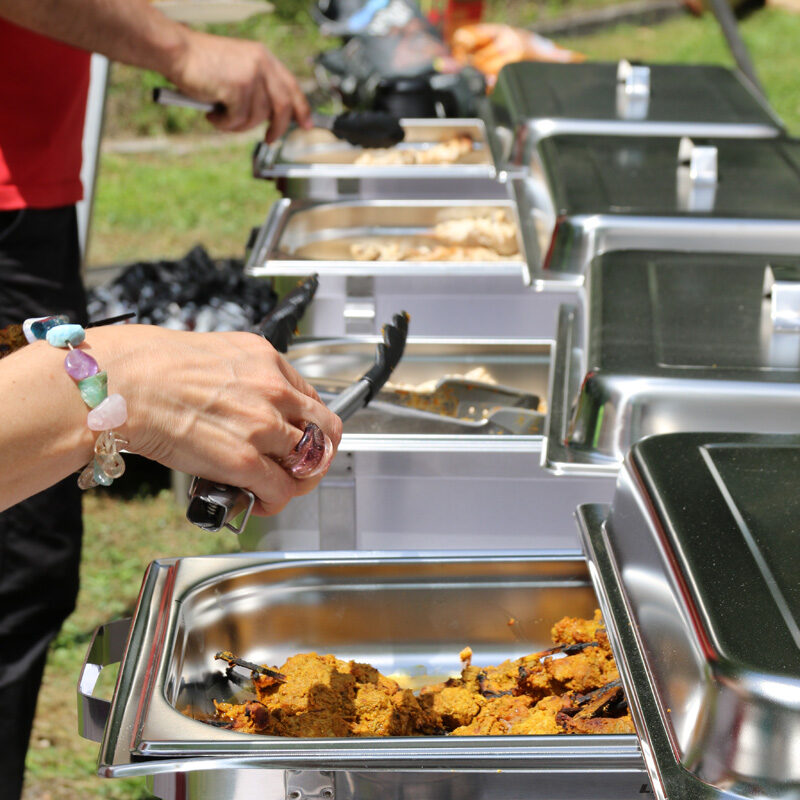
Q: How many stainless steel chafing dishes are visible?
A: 4